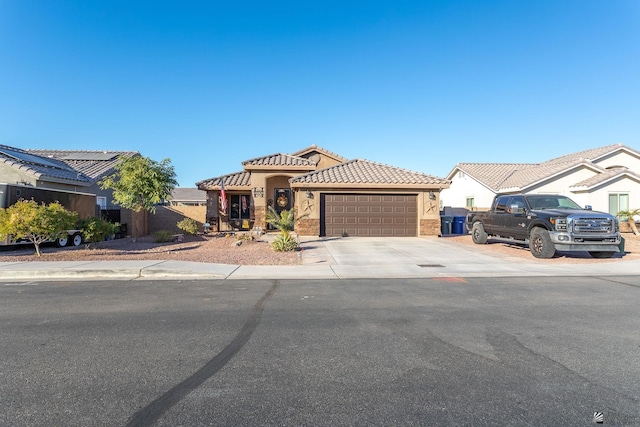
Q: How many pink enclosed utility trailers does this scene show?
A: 0